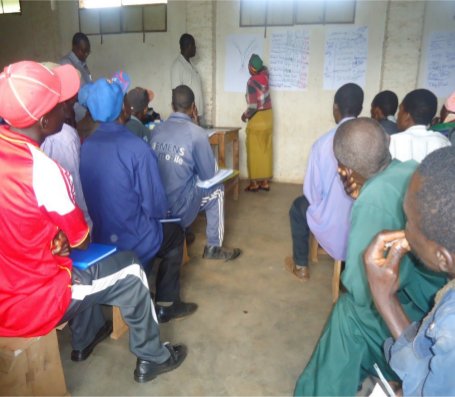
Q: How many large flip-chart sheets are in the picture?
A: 4